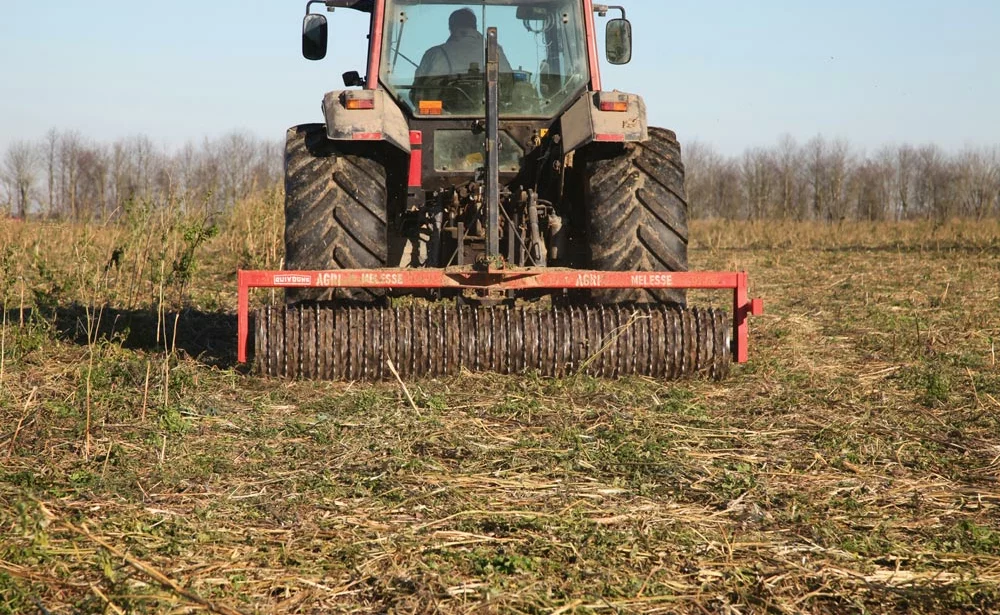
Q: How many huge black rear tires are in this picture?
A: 2